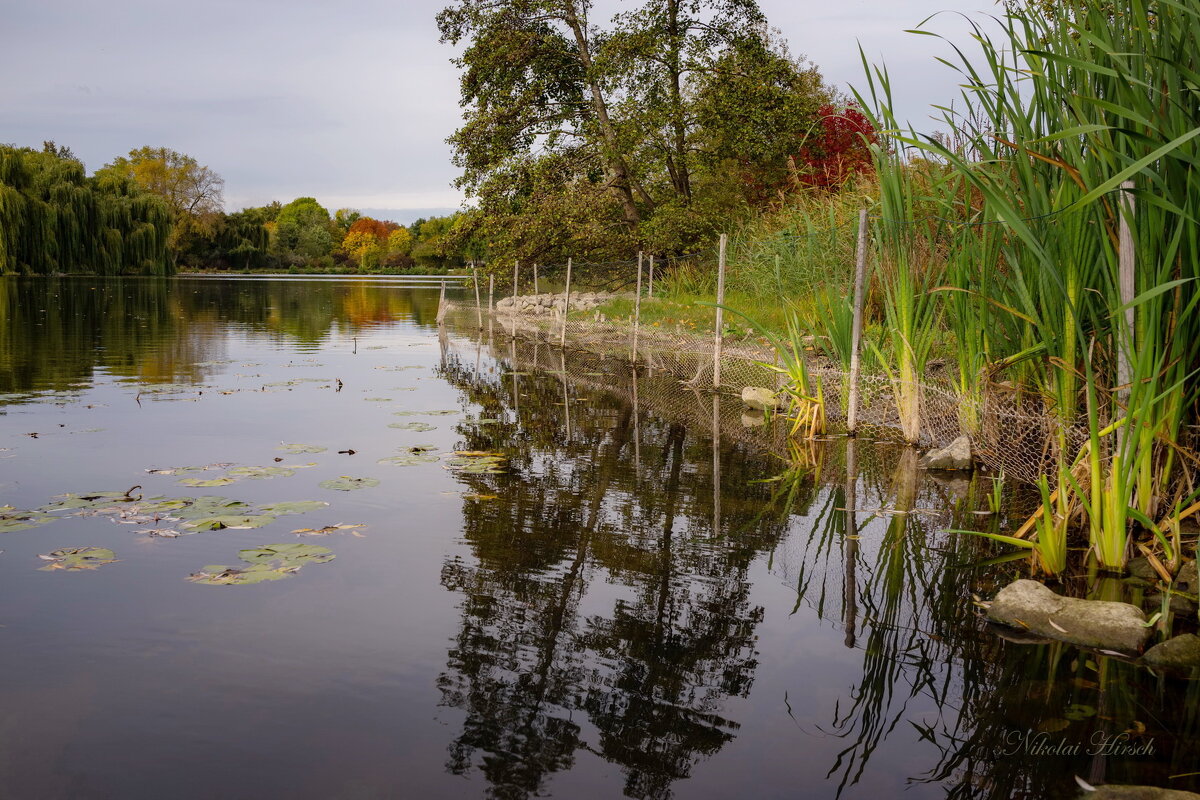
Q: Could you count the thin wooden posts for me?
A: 11